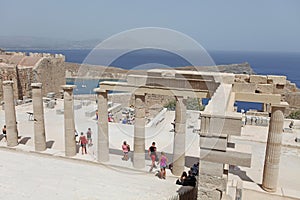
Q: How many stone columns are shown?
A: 7